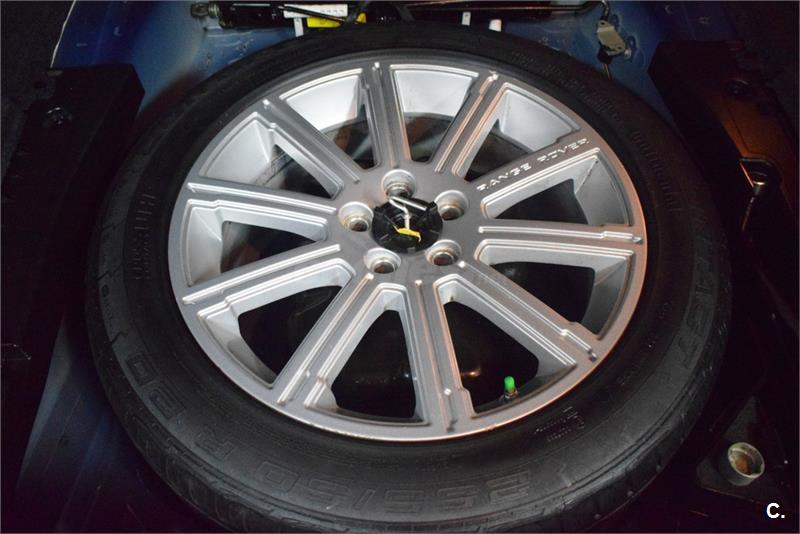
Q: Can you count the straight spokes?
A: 10